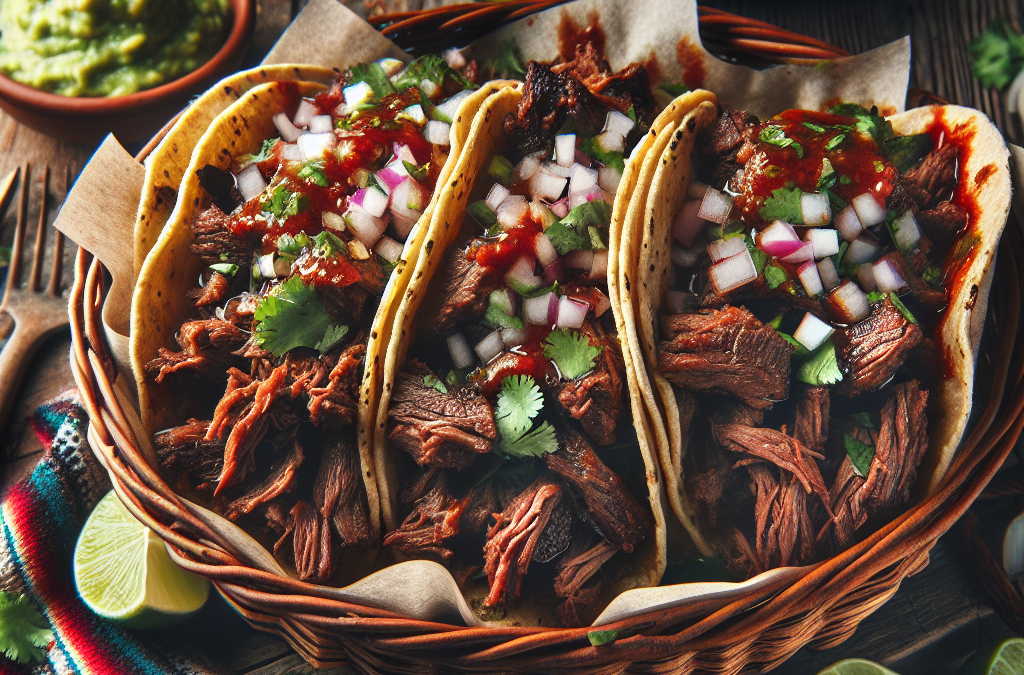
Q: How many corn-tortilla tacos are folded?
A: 3